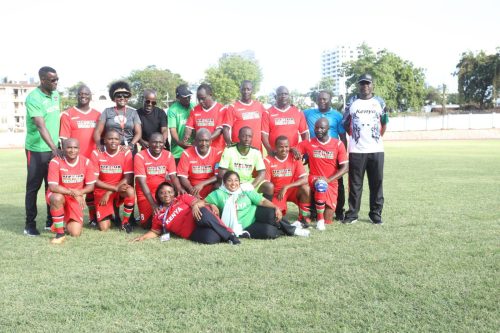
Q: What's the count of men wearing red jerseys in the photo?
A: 10